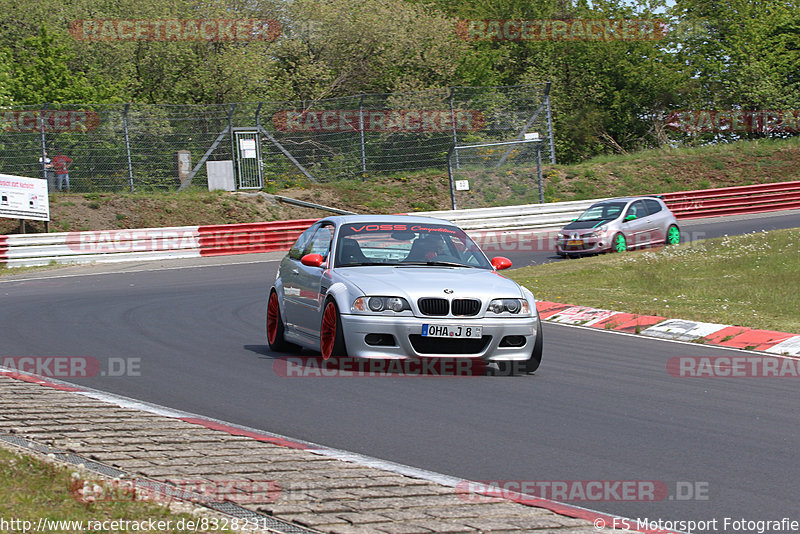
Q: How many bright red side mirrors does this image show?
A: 2